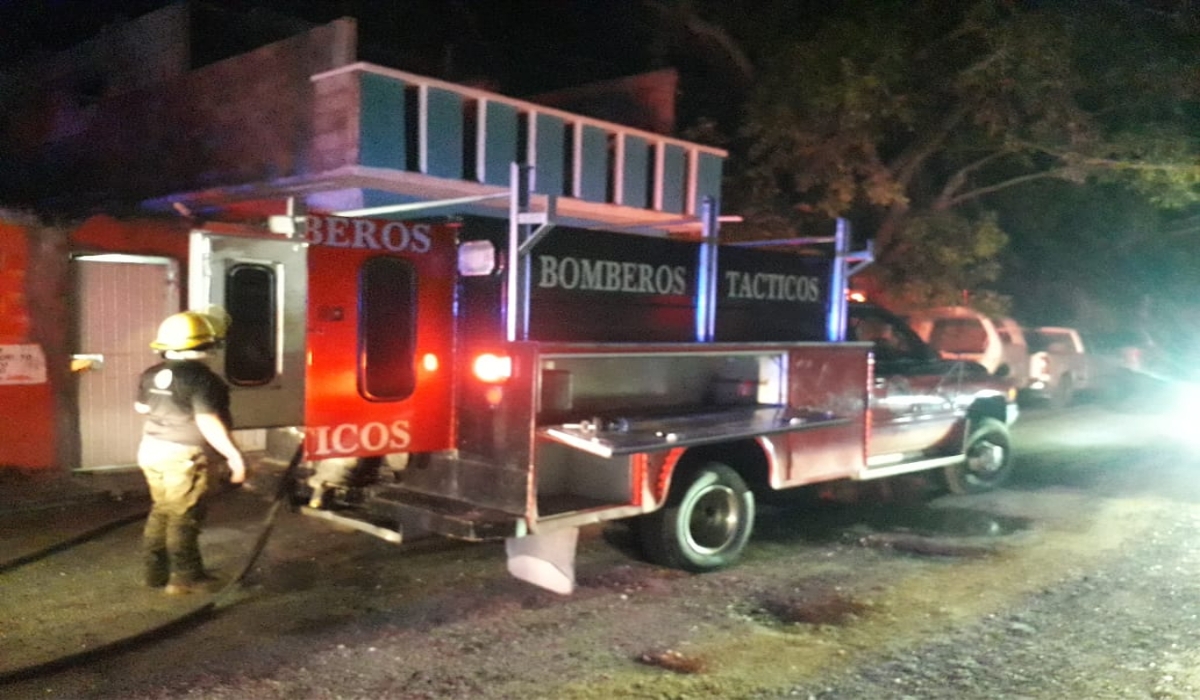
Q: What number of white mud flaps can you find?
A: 1